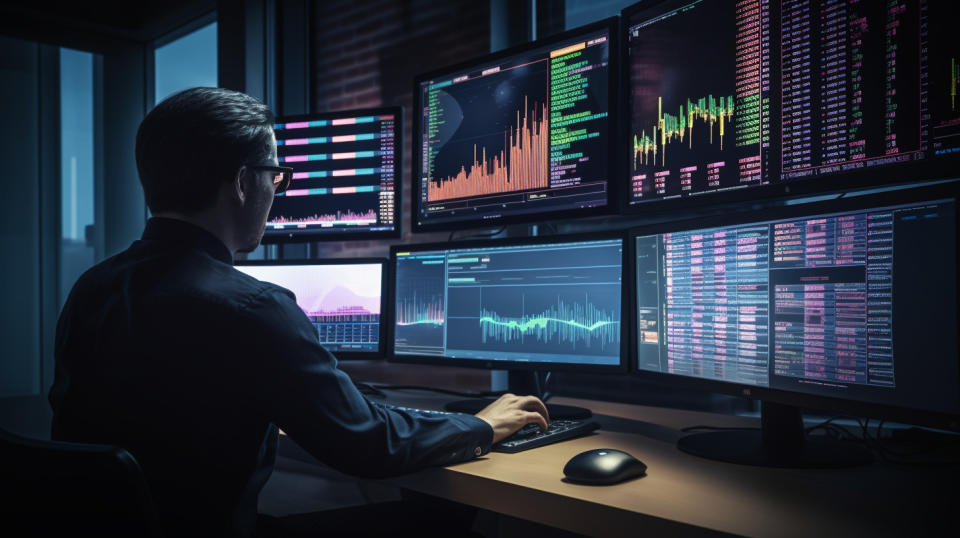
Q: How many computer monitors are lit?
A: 6